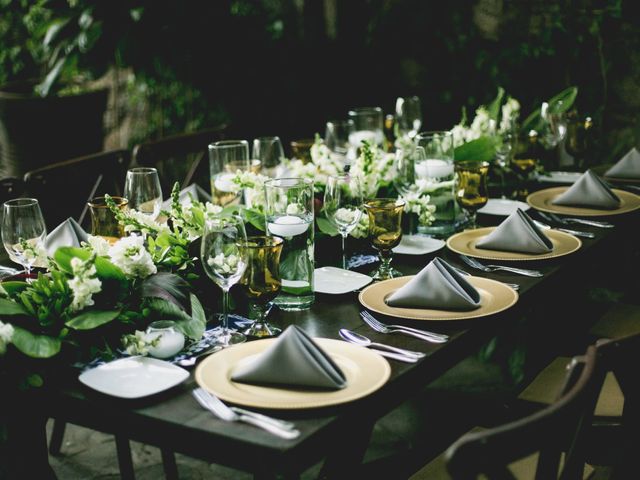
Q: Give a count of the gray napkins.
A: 7